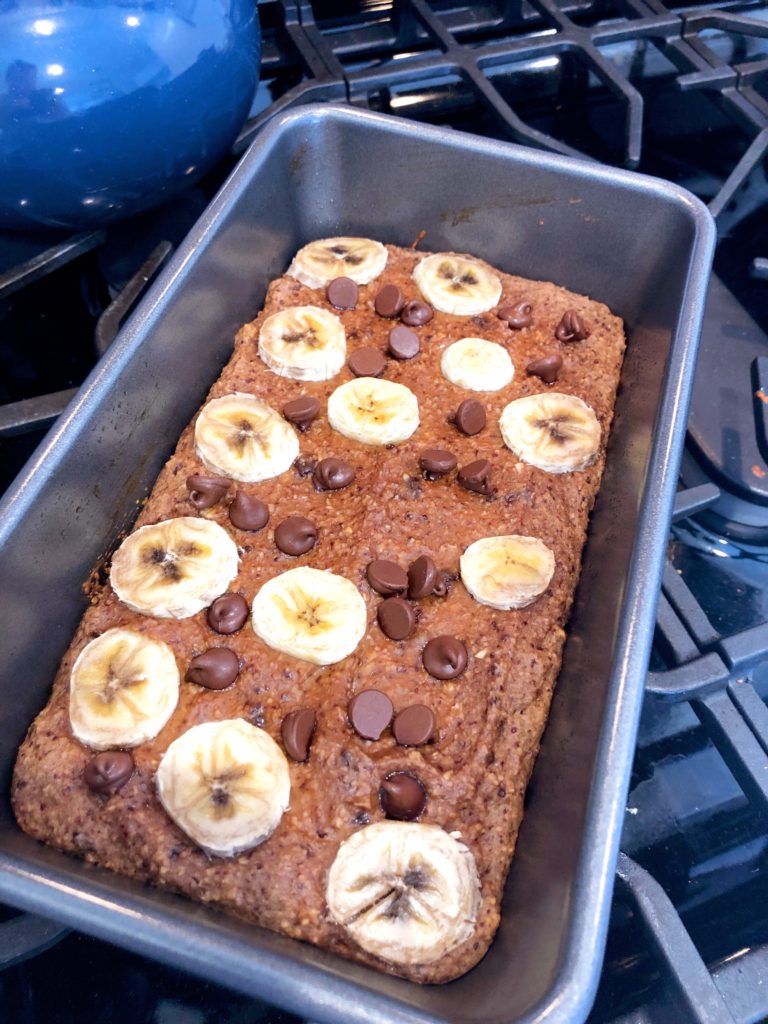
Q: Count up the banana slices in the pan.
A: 13